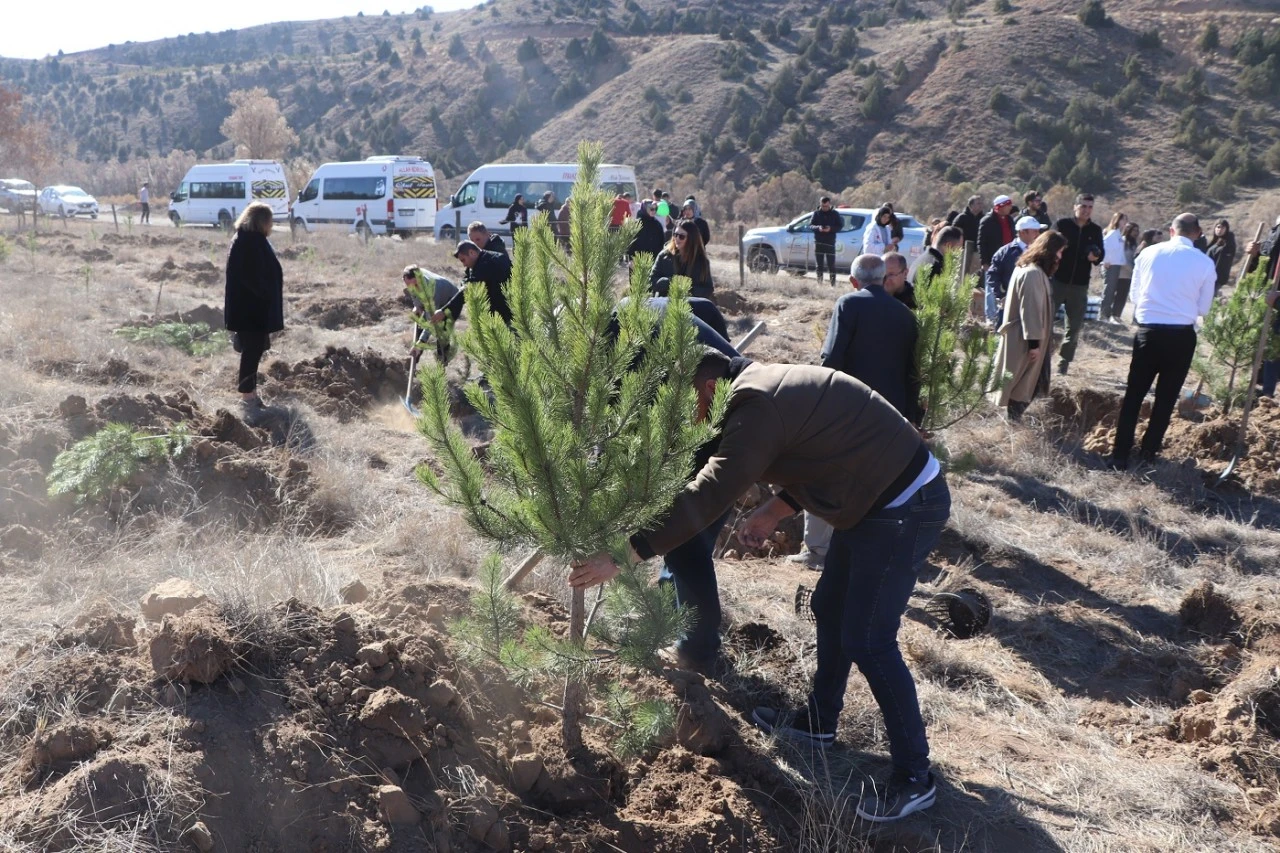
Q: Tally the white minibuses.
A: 3